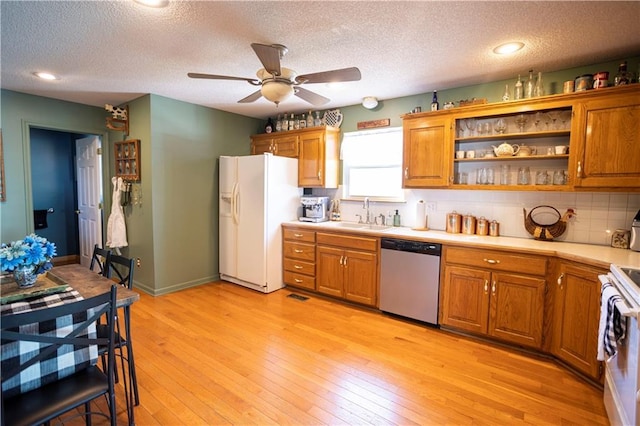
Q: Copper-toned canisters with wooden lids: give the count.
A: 4